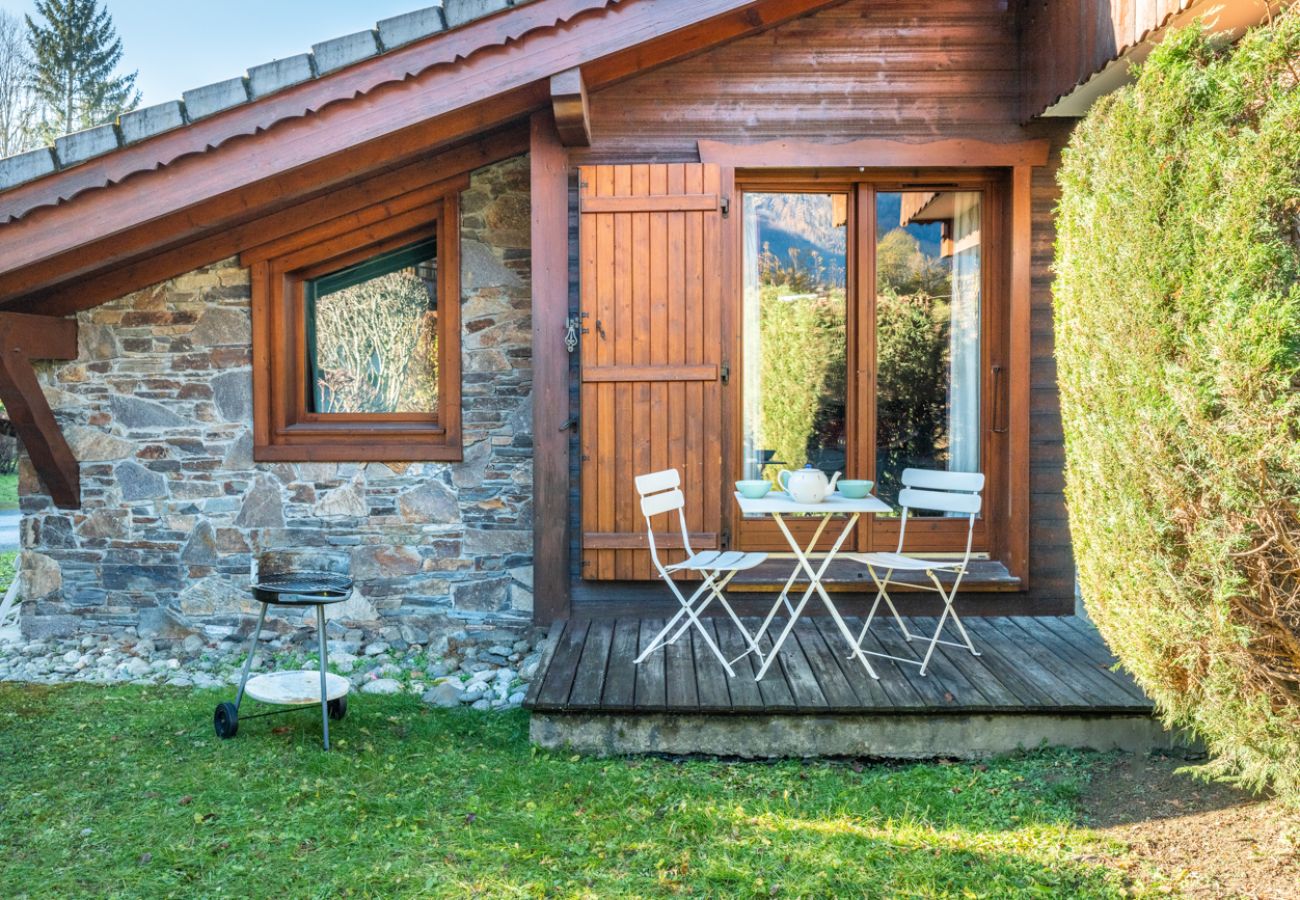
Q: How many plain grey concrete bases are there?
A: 1